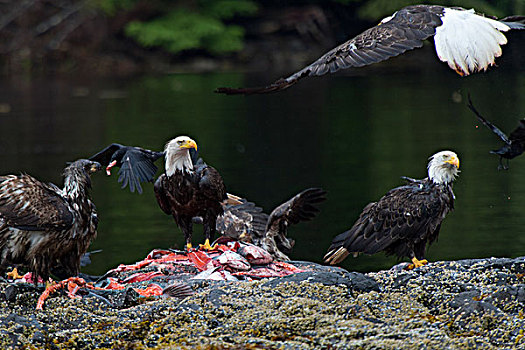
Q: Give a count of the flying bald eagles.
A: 1